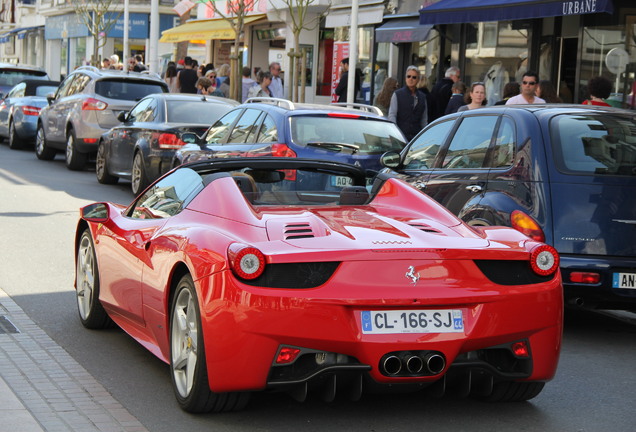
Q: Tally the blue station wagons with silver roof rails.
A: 1